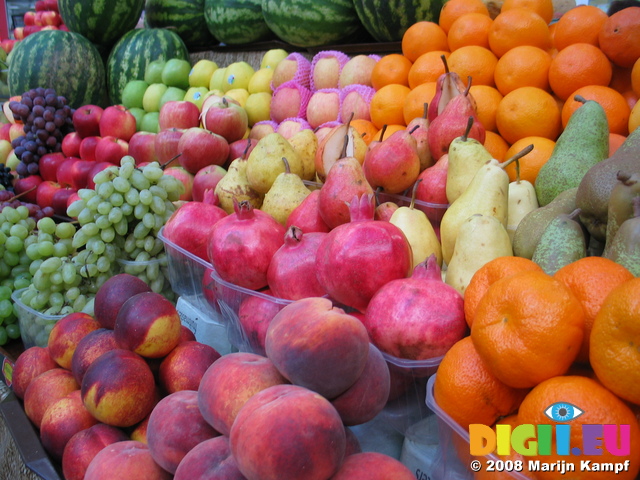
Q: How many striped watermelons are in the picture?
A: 7